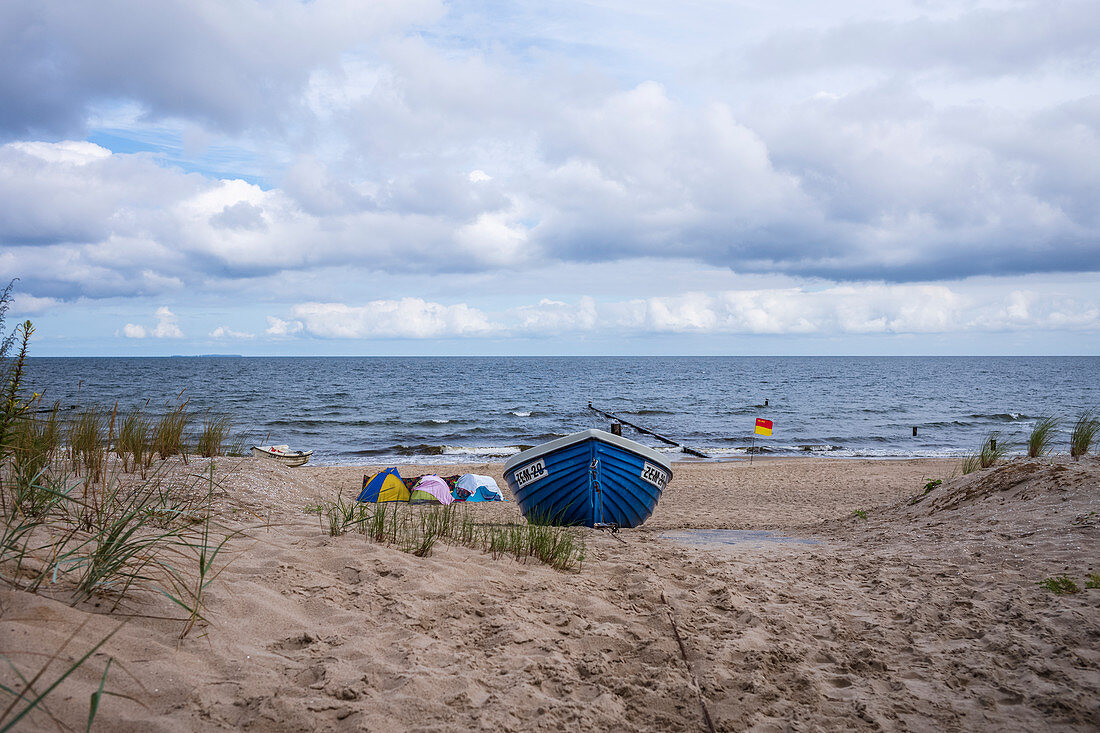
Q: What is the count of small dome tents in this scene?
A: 3